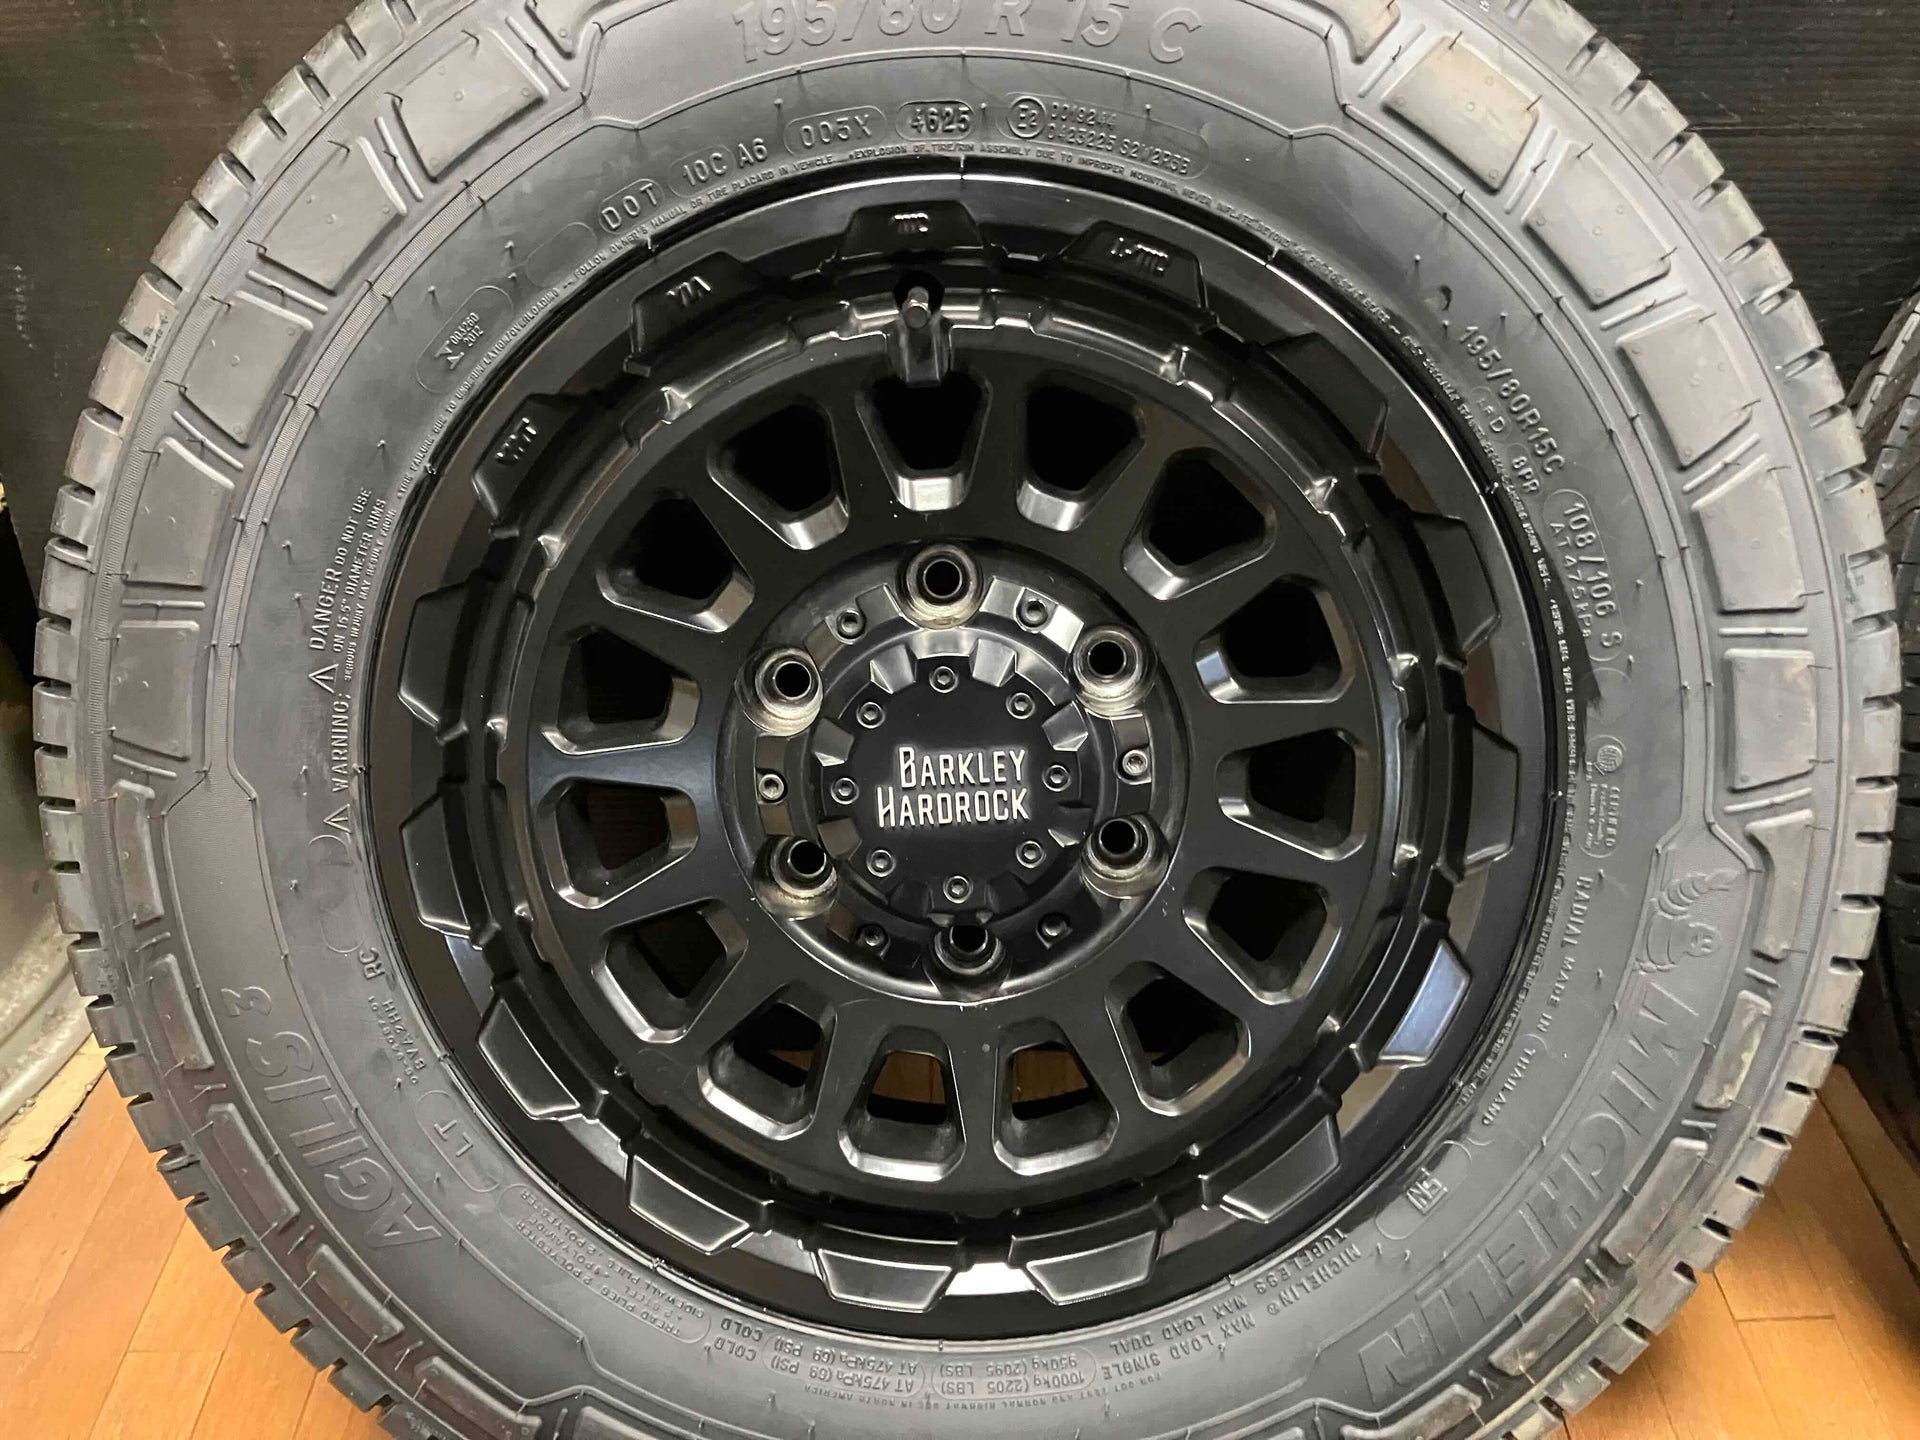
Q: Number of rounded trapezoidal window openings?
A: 15